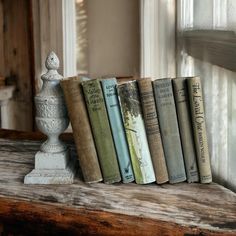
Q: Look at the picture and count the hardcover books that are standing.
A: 8